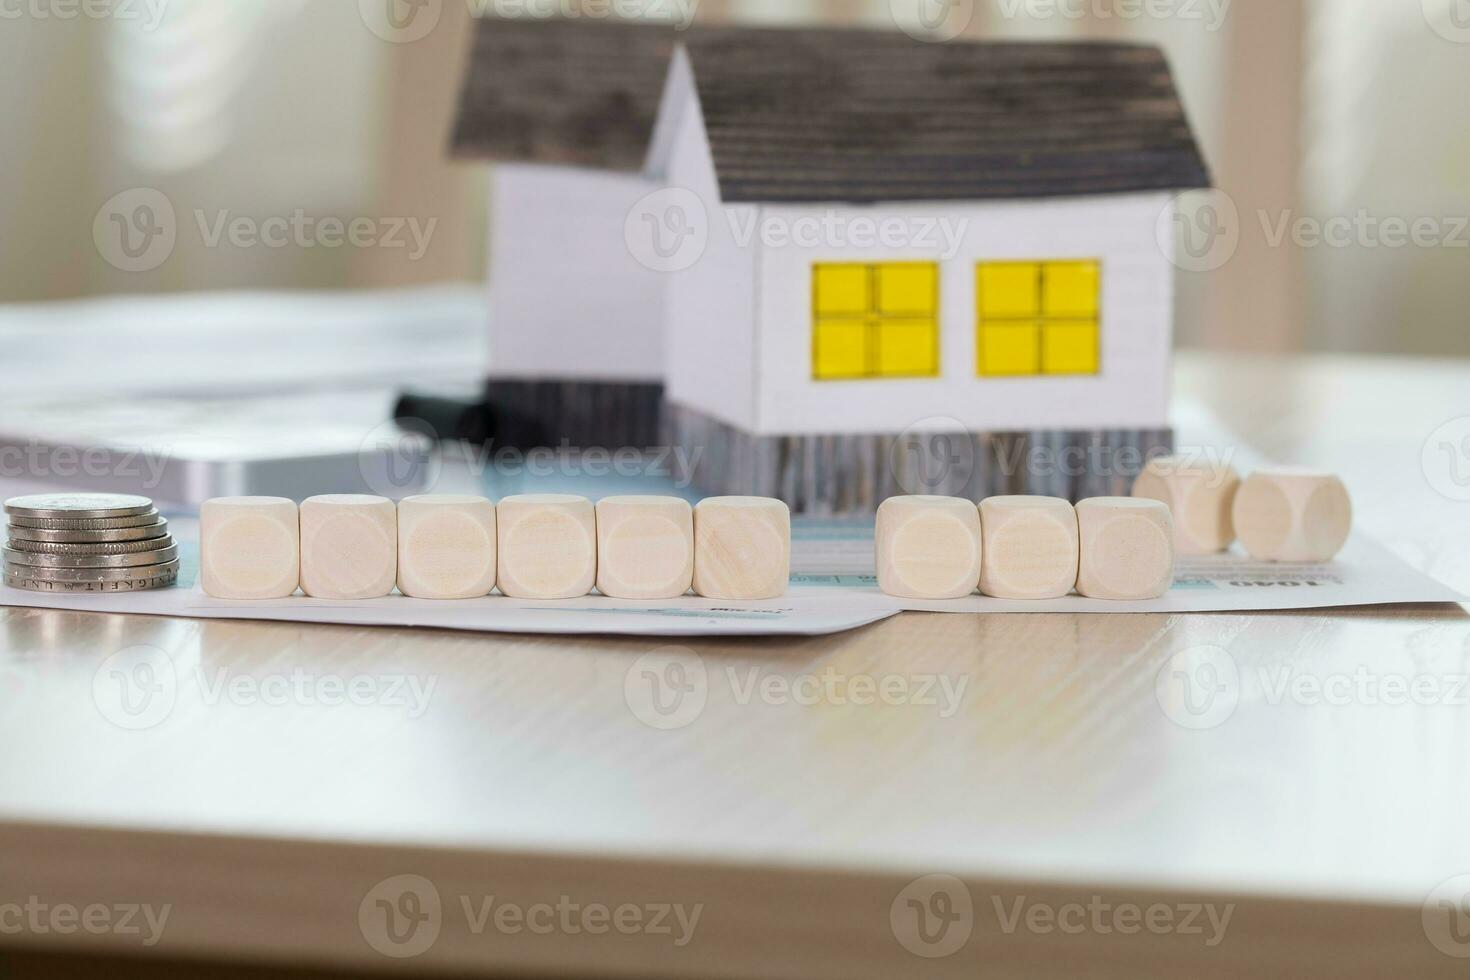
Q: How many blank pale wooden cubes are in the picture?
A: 11